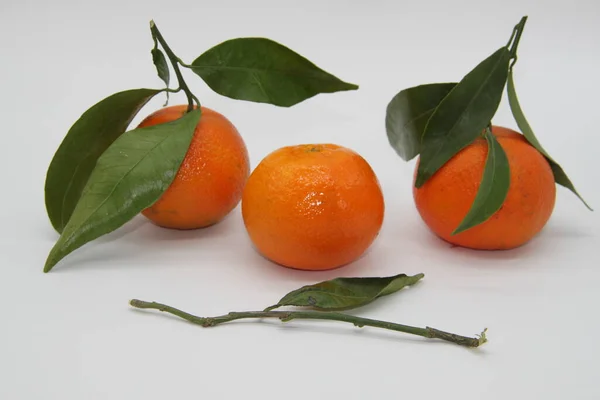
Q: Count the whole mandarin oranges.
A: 3